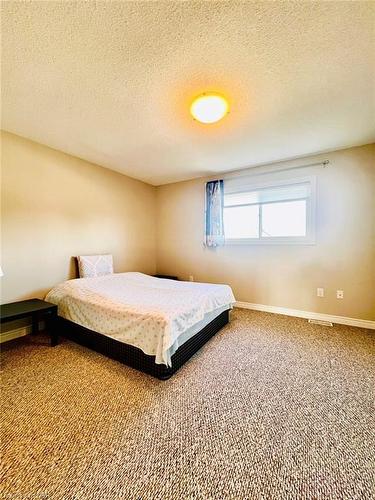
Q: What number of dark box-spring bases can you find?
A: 1